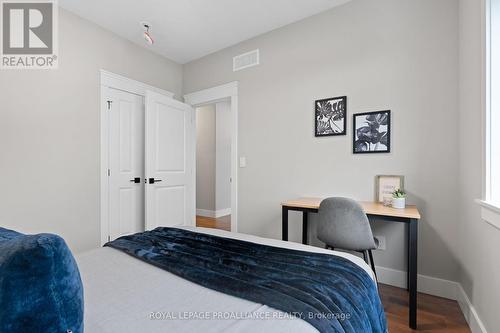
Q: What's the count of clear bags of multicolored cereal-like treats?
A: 0